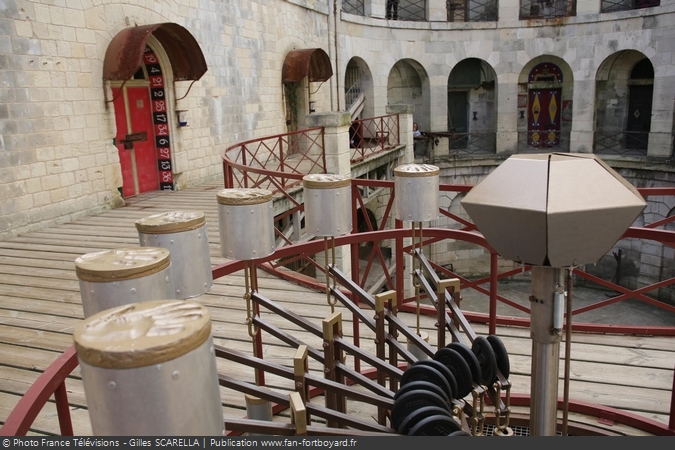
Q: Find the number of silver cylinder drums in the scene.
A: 6